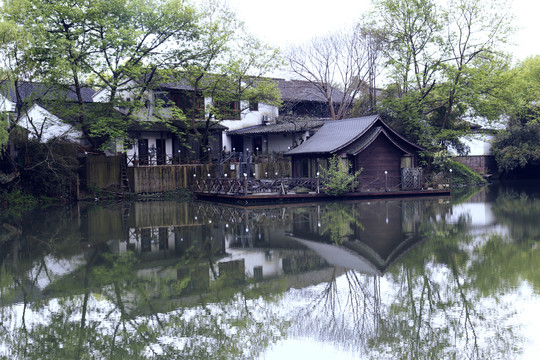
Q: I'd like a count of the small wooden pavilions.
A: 1